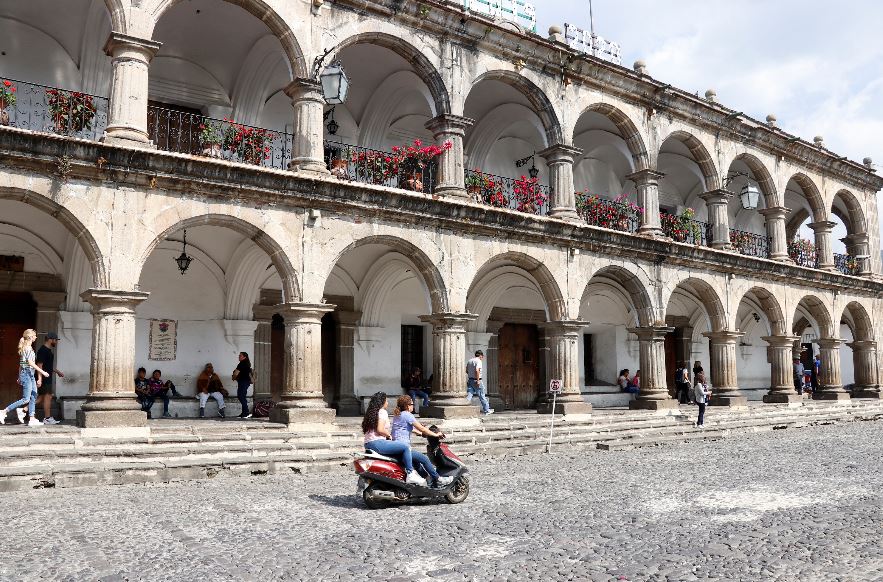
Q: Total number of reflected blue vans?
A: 0